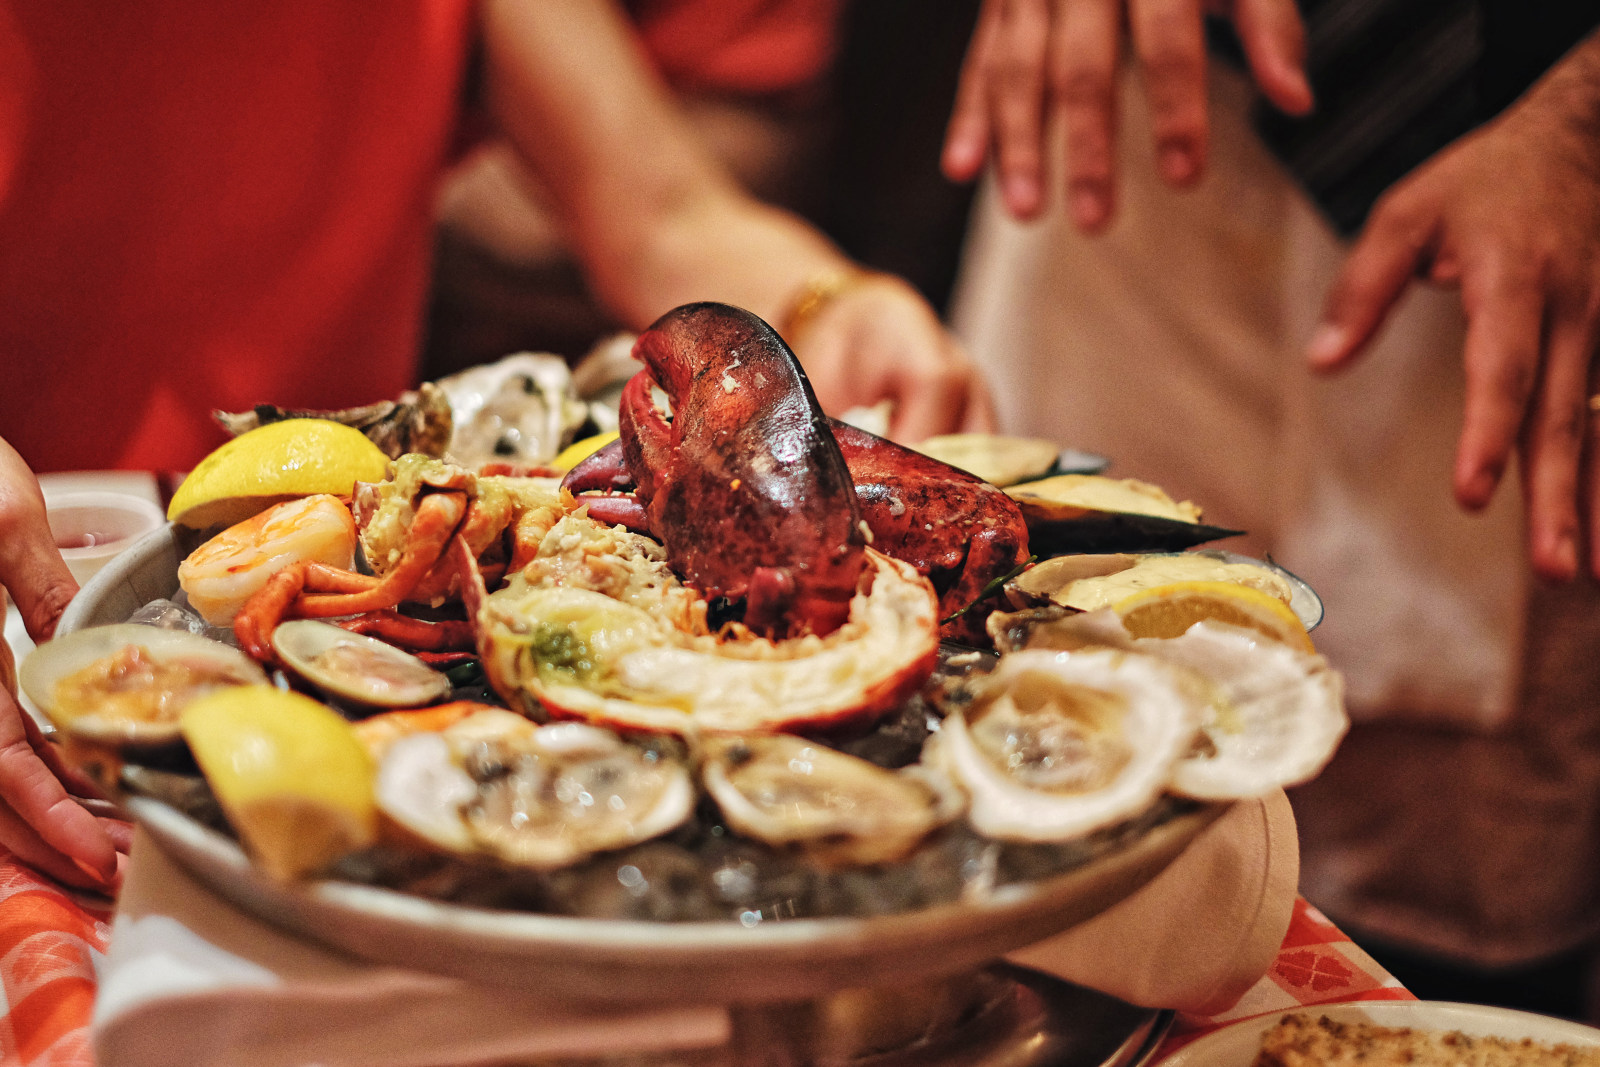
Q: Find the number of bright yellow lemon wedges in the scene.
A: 4